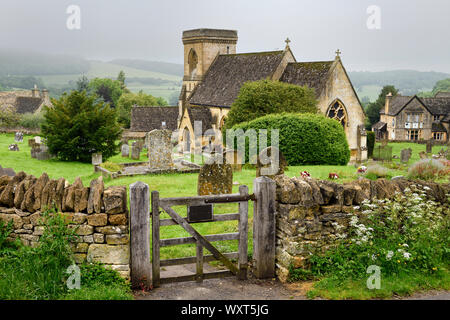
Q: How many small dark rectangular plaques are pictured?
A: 1